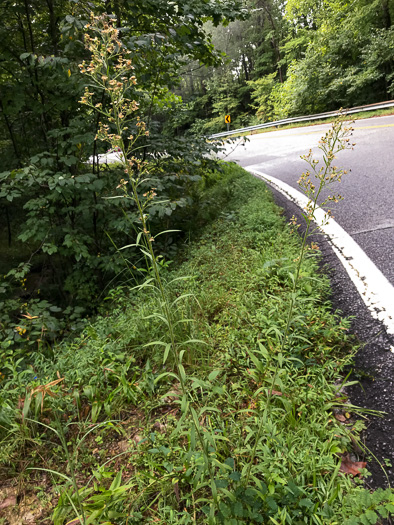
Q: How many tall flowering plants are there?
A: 2